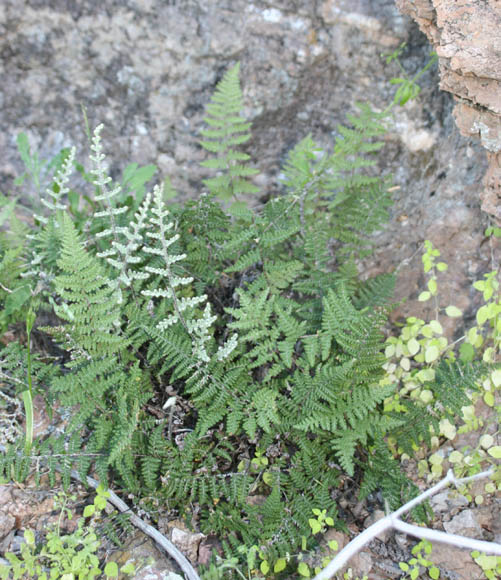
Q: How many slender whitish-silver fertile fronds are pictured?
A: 4